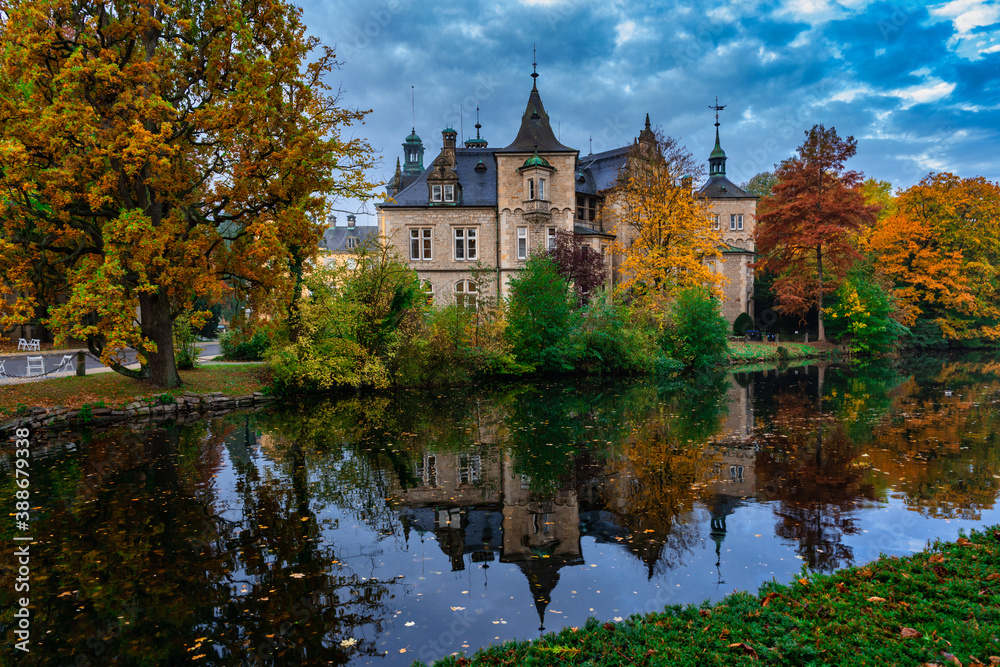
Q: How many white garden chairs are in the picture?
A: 5